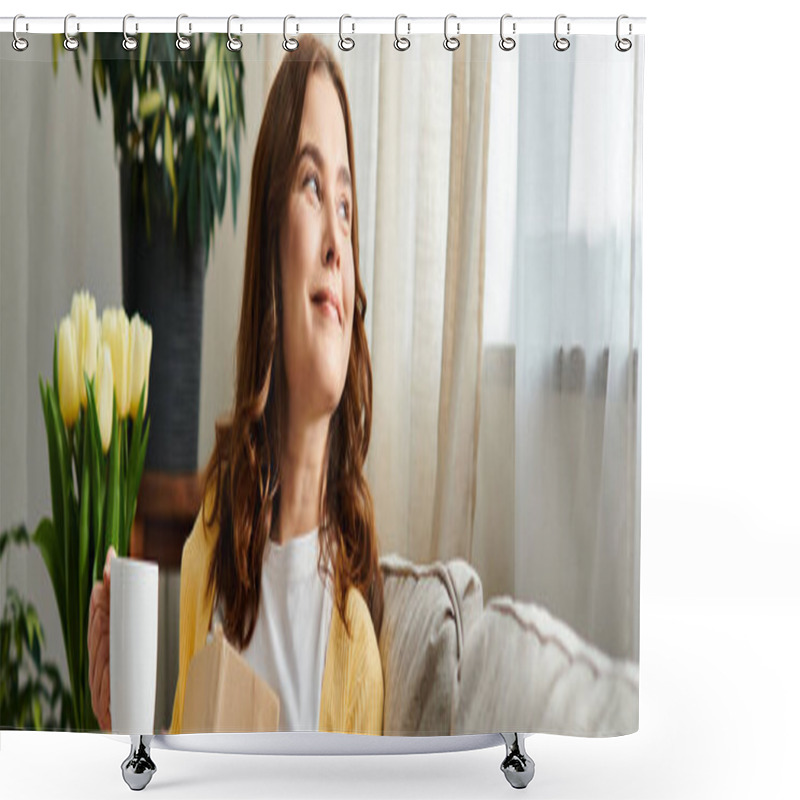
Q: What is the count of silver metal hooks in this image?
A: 12